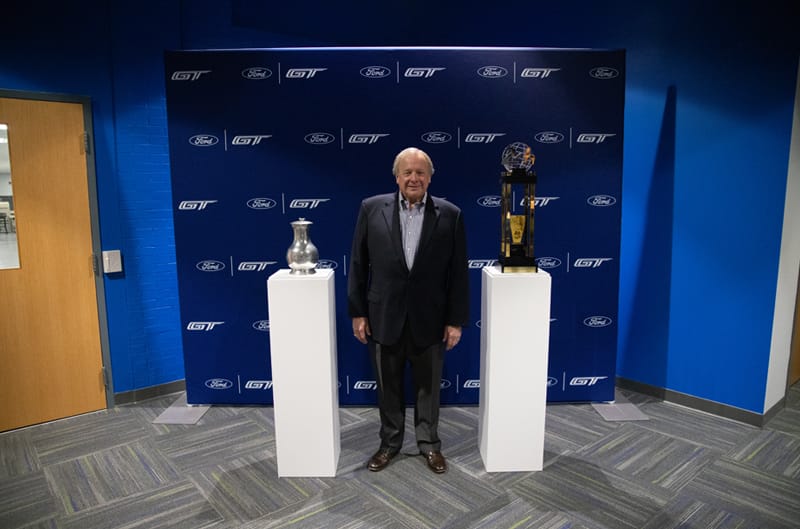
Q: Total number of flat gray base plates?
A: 2